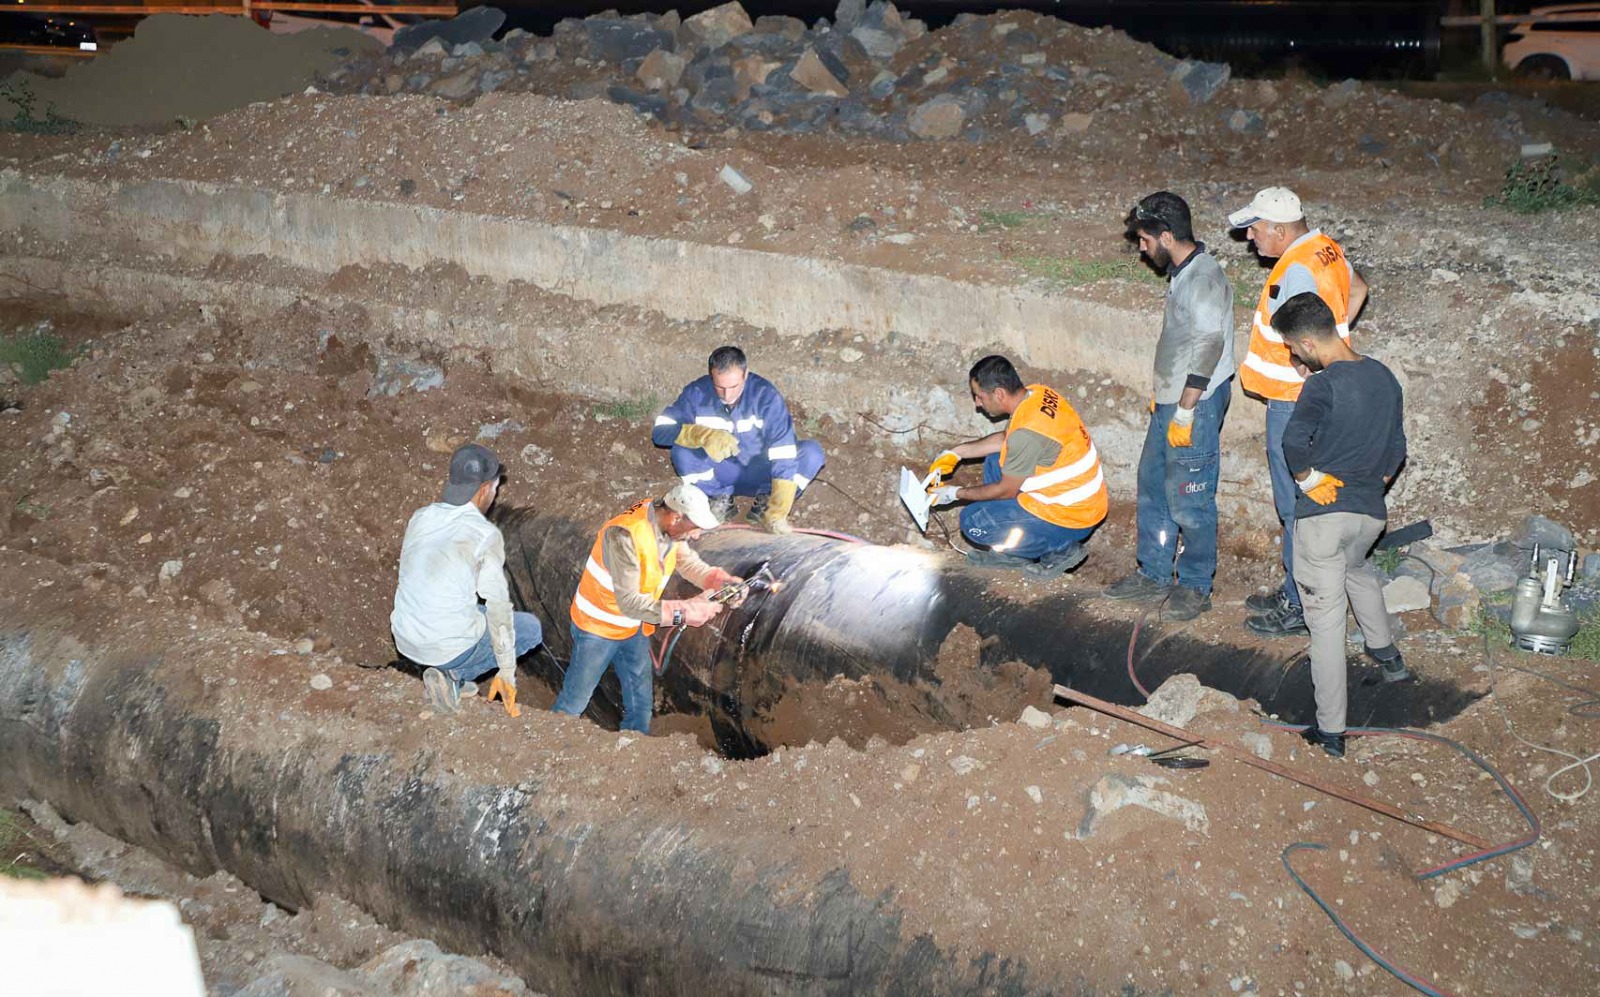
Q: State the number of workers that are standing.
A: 4